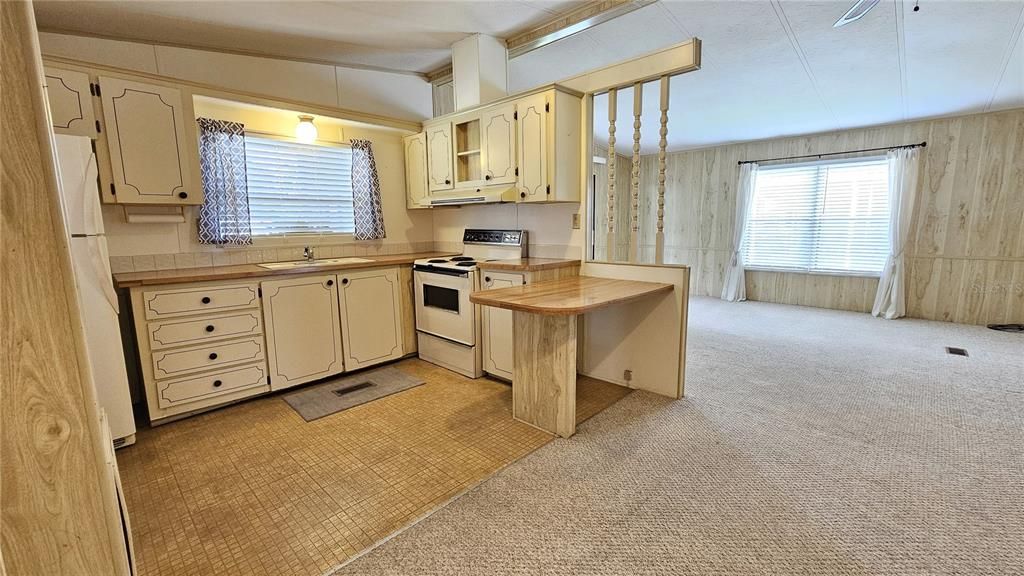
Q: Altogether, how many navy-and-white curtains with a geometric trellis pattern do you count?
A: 2